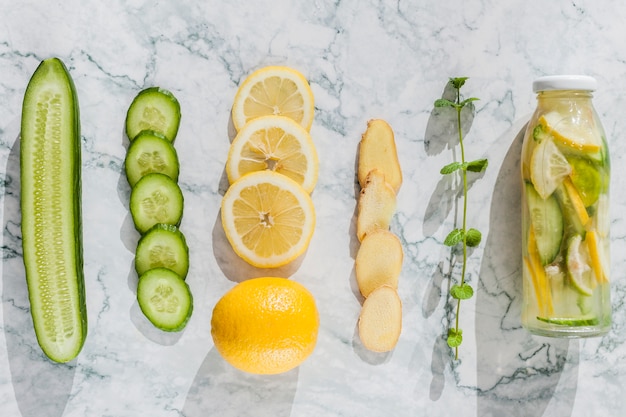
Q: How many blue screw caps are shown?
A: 0